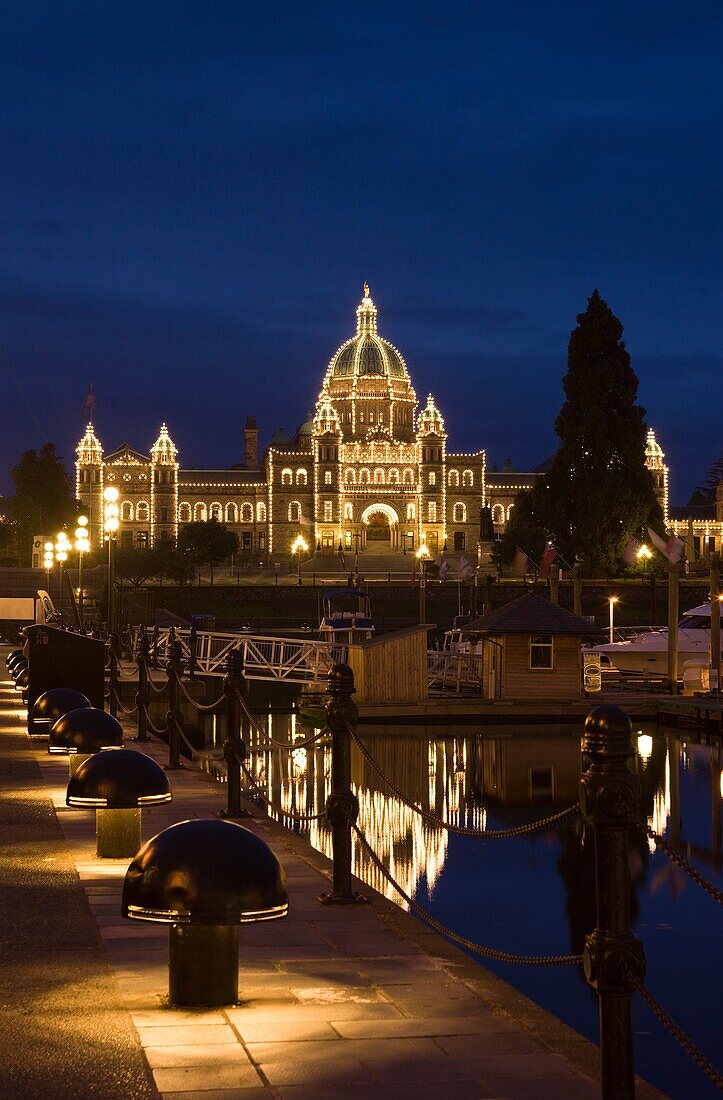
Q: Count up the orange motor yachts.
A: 0